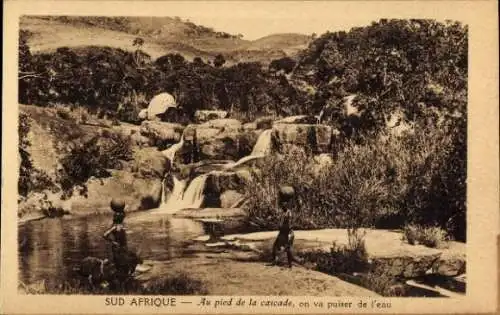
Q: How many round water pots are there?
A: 2